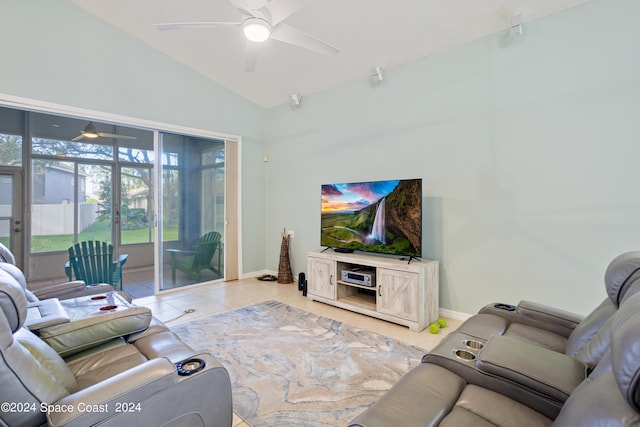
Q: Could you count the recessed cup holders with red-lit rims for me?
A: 2